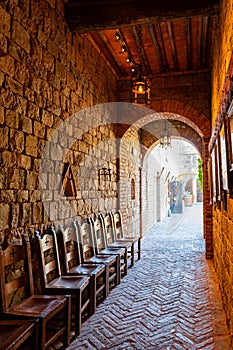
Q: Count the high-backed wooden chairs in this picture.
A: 8